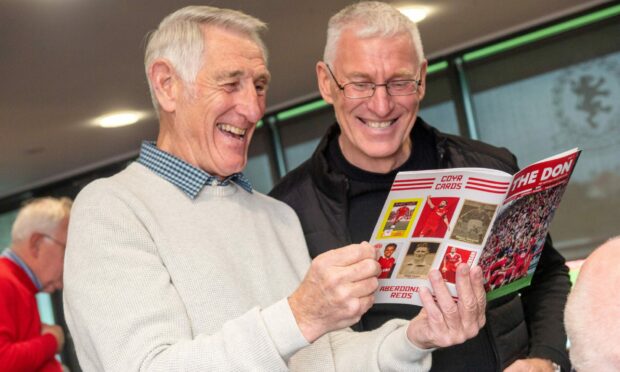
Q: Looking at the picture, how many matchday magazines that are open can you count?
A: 1